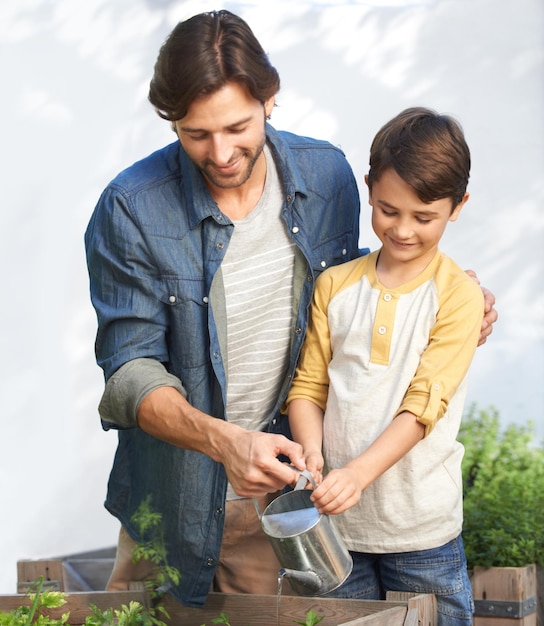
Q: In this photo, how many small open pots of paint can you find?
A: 0